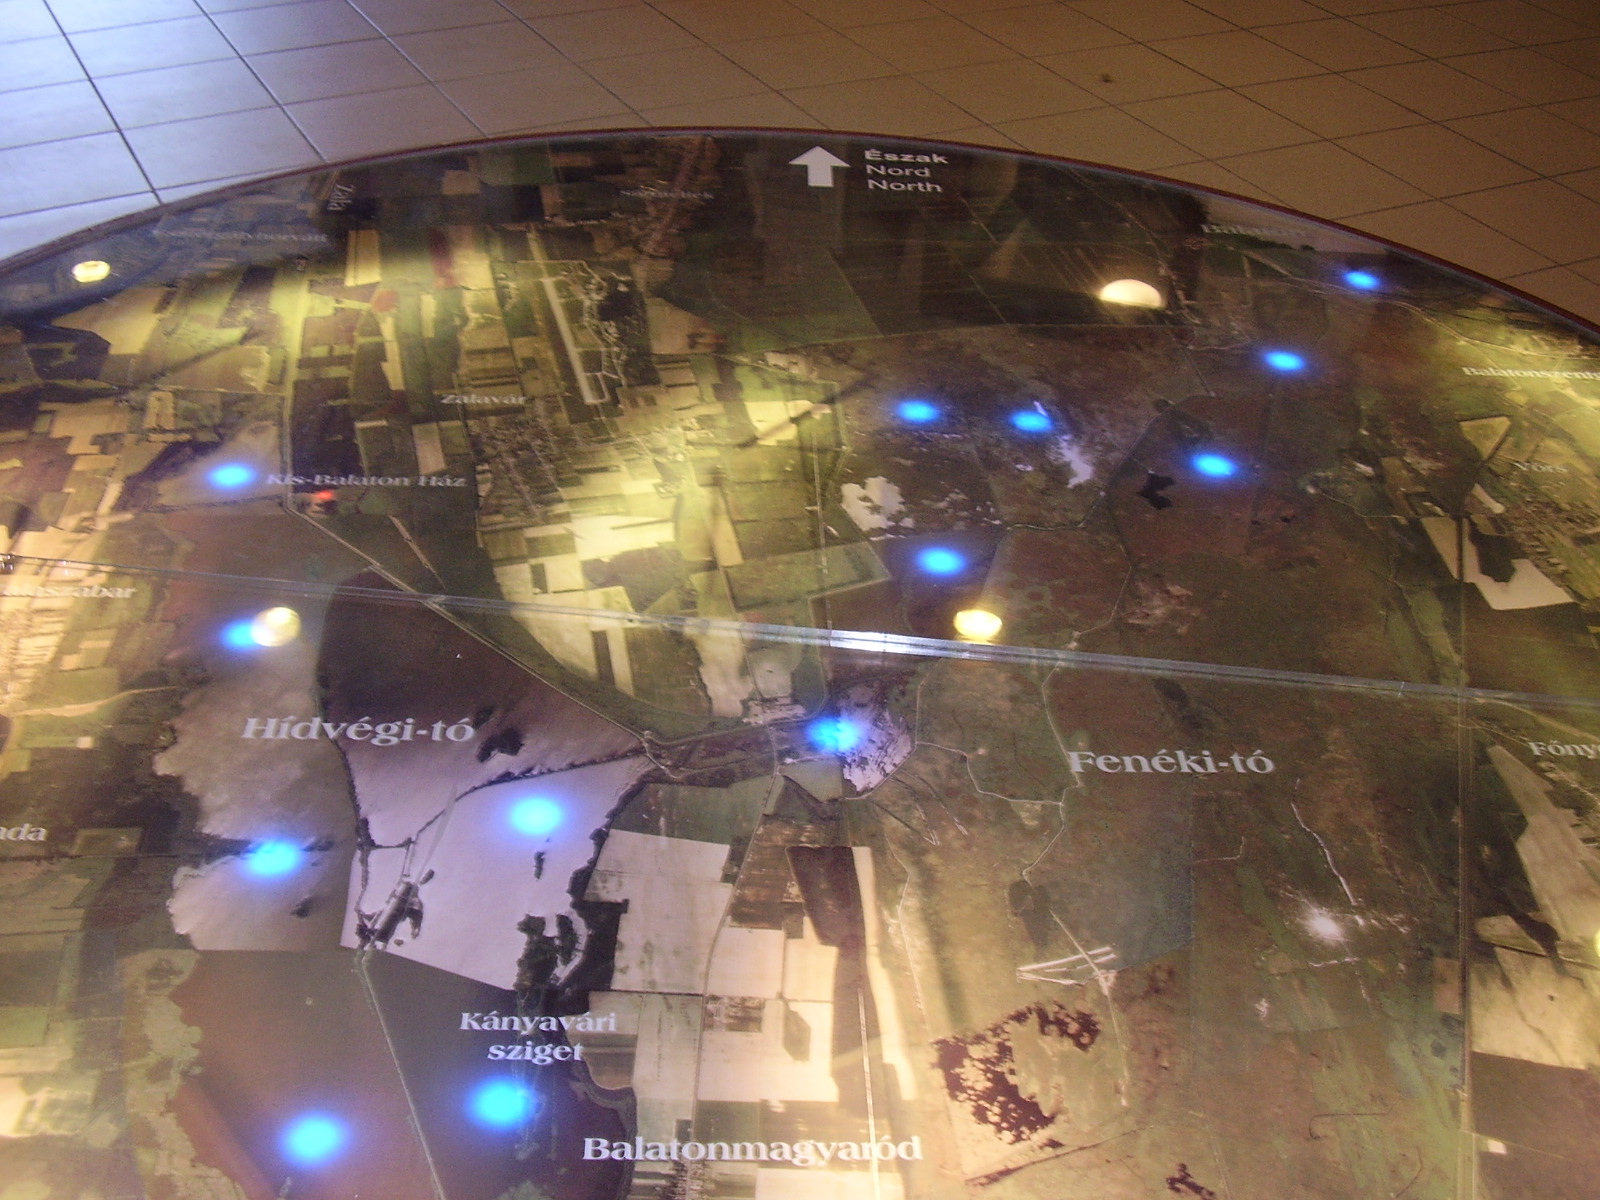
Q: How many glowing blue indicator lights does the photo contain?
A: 13